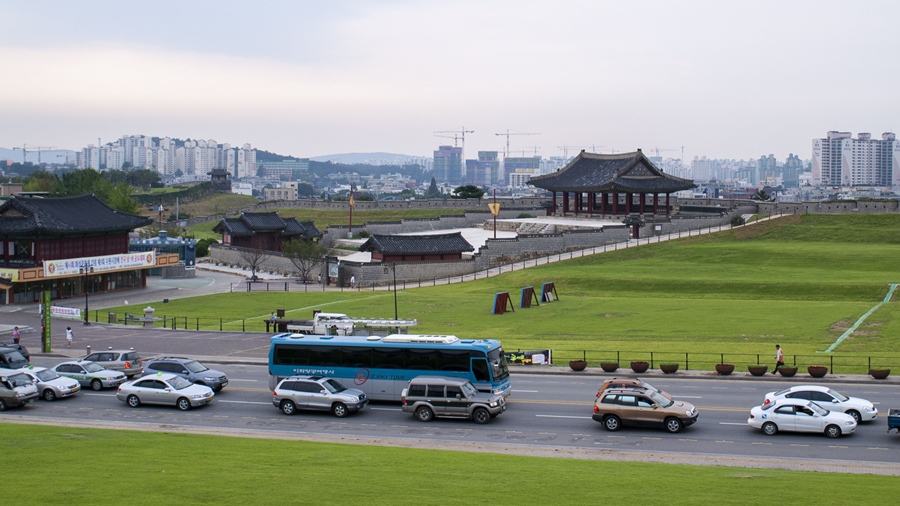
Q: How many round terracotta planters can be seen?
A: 9